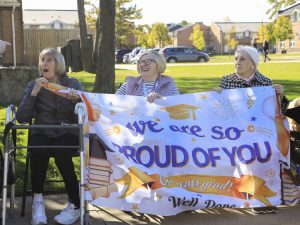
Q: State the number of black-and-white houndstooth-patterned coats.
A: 1